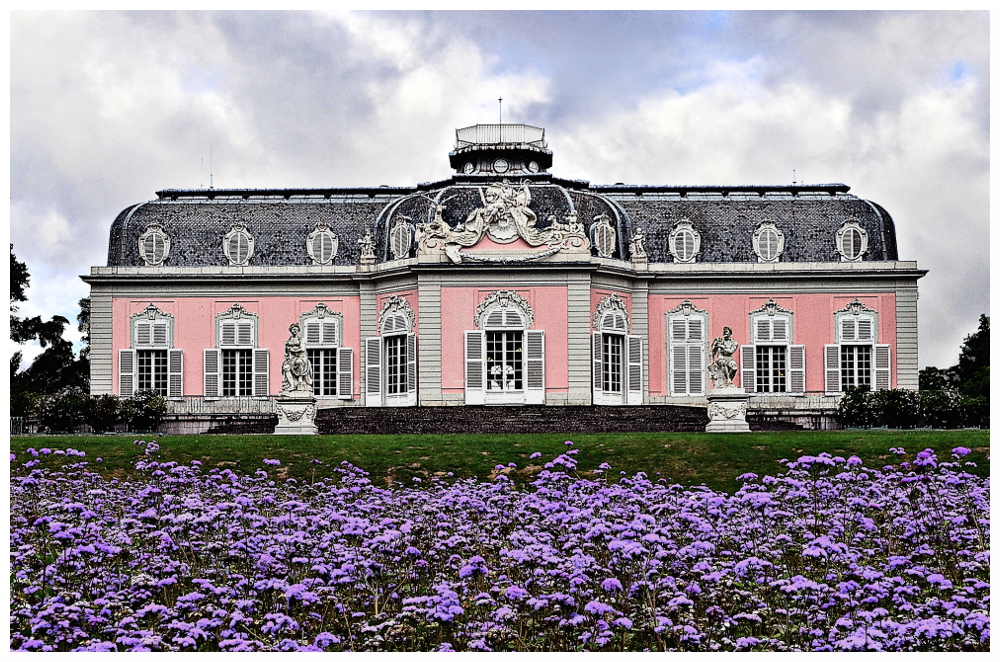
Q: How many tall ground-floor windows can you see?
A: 9